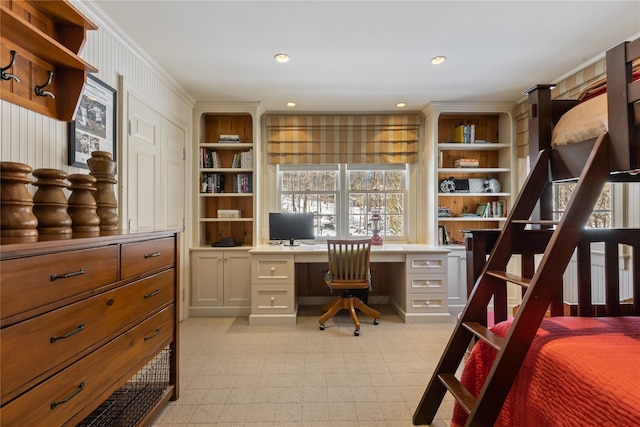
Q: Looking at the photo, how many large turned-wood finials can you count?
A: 4